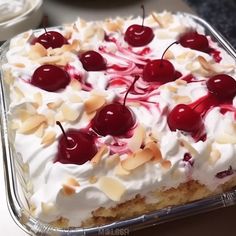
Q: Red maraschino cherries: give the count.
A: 10